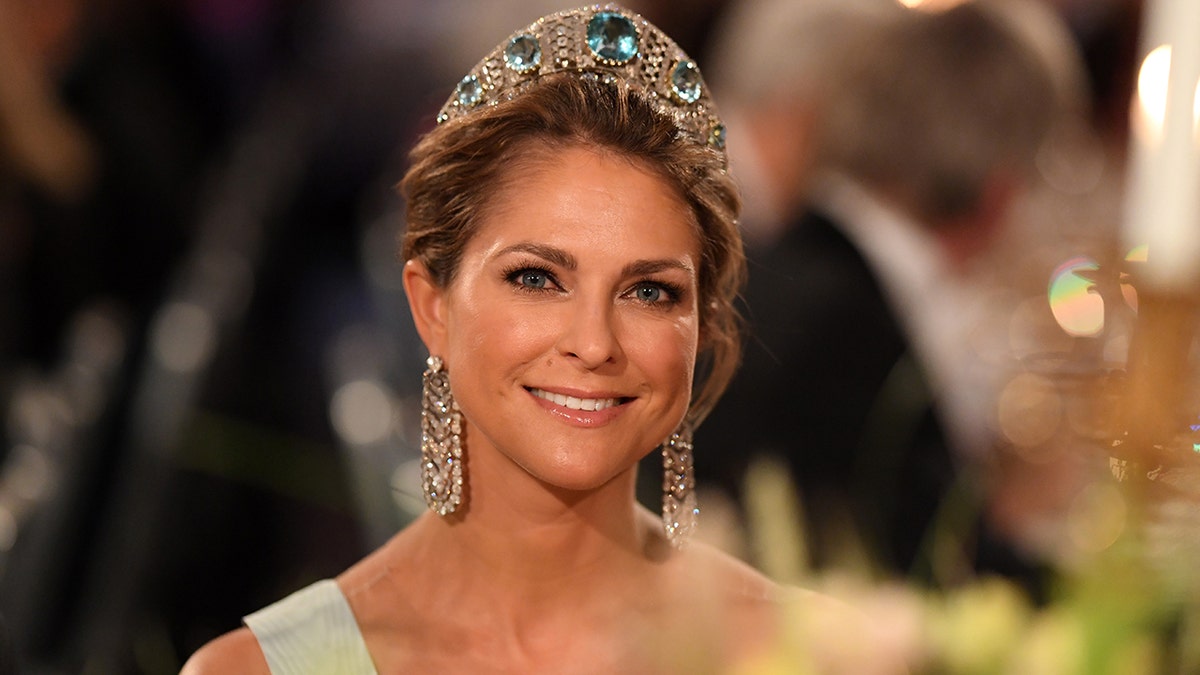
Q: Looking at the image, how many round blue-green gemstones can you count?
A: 5